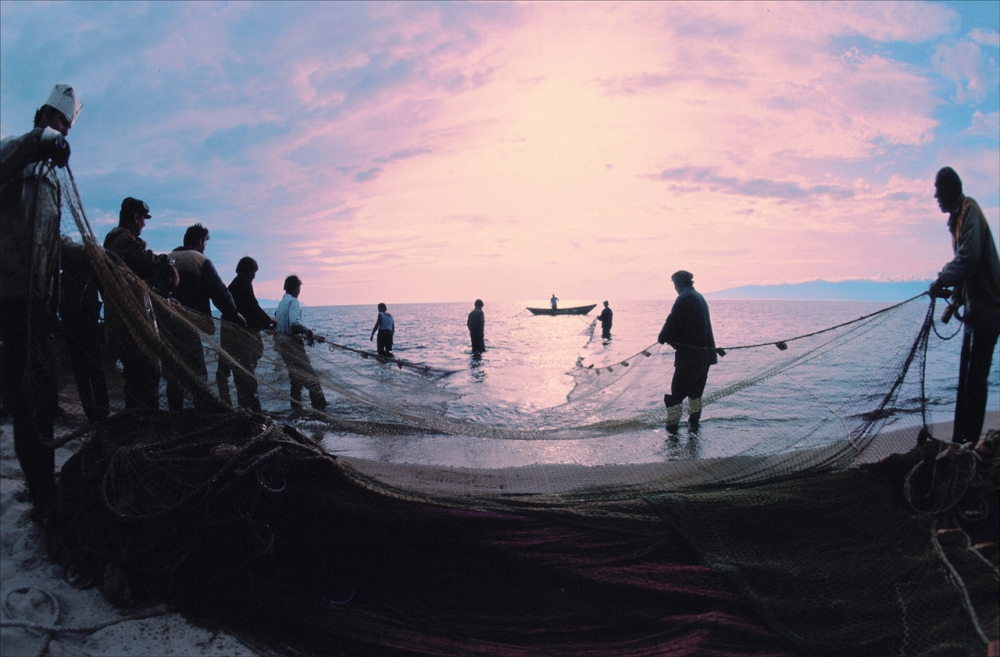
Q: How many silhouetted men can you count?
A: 12